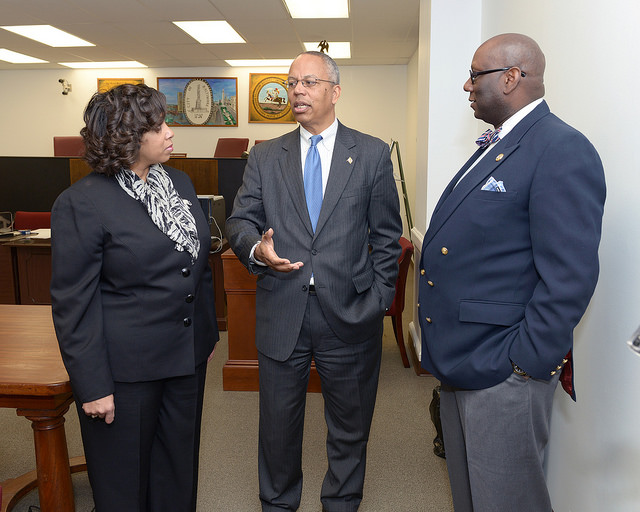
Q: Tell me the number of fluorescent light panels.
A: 7